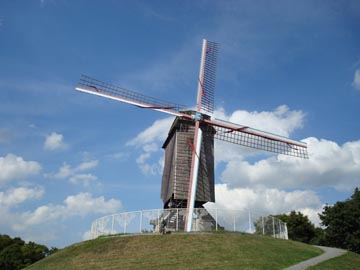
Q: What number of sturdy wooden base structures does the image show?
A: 1